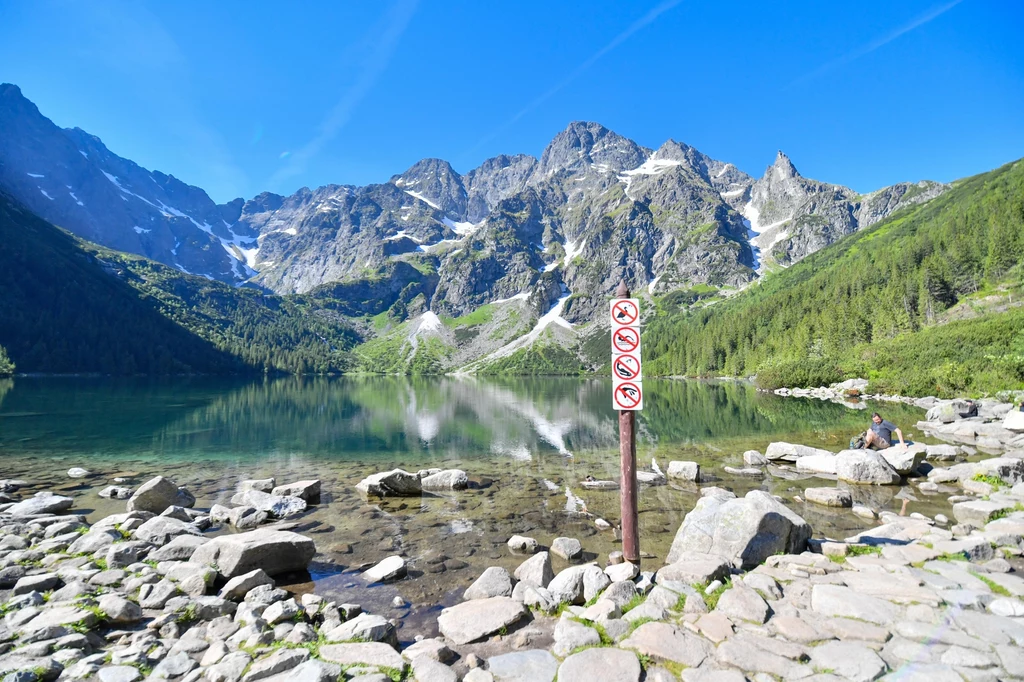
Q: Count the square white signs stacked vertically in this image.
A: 4